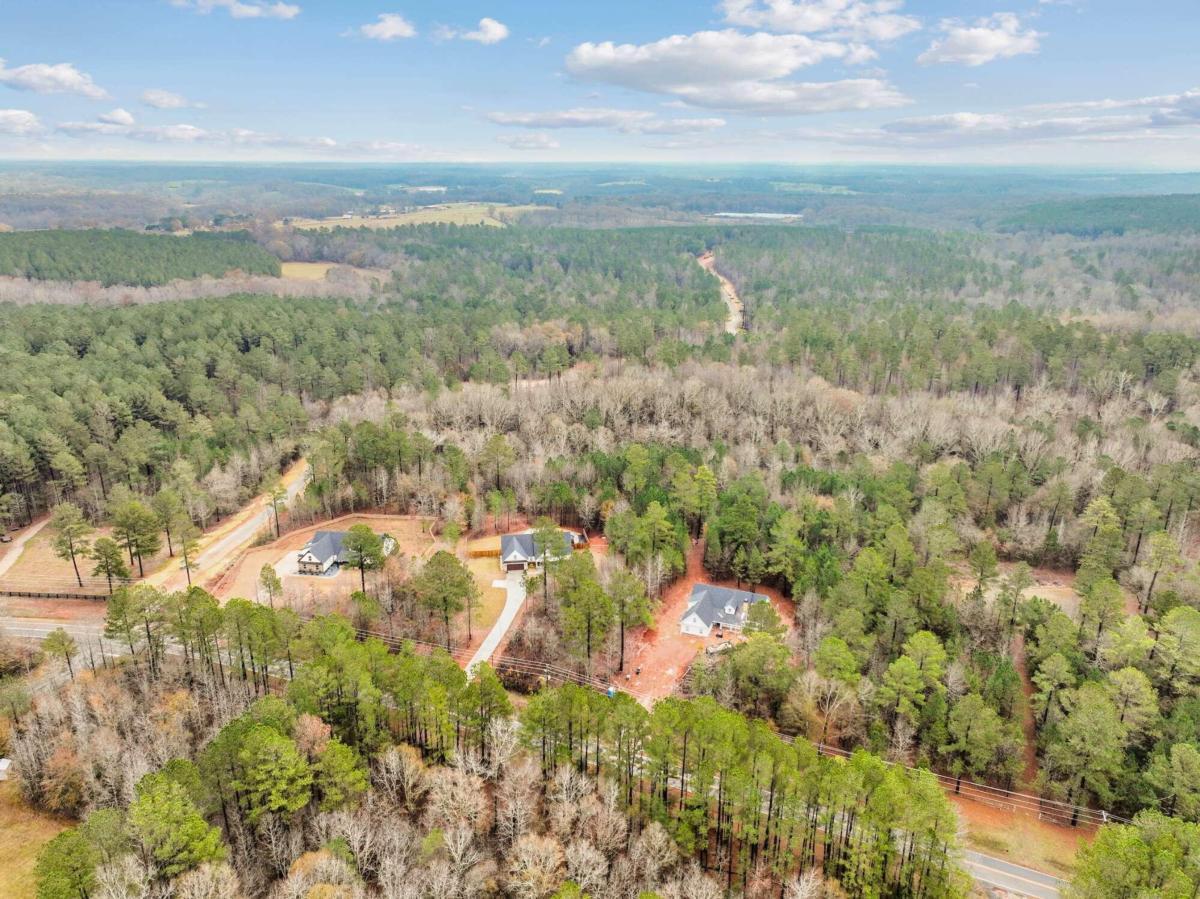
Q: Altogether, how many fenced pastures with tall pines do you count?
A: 1